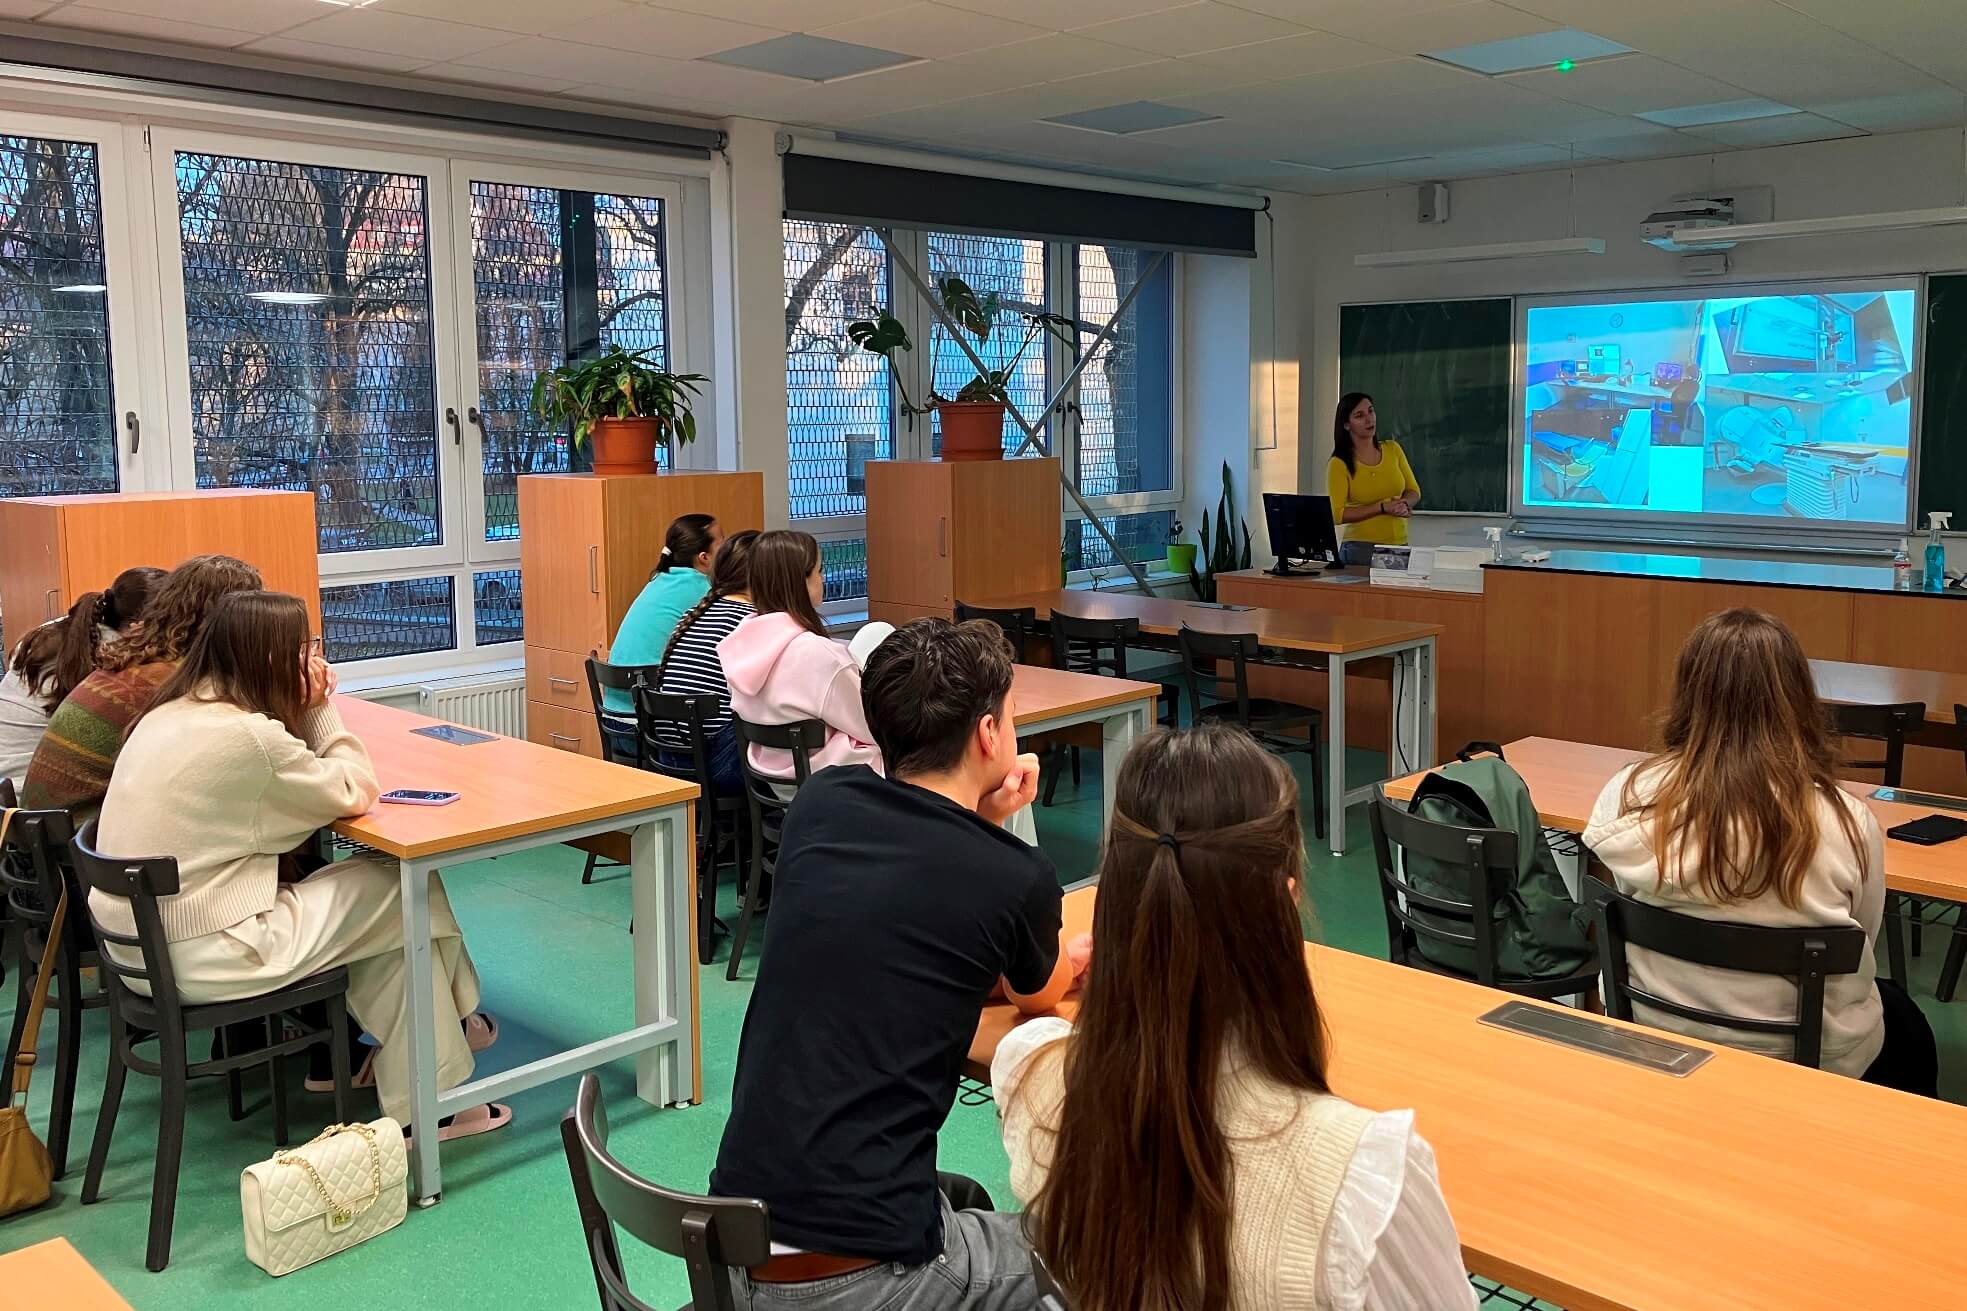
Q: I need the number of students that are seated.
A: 9